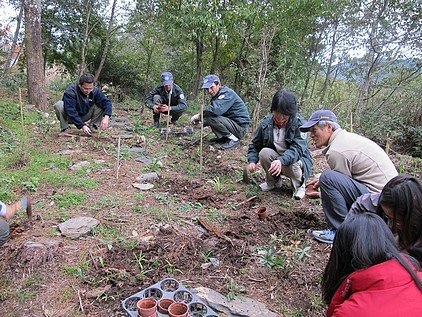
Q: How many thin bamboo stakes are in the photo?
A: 5